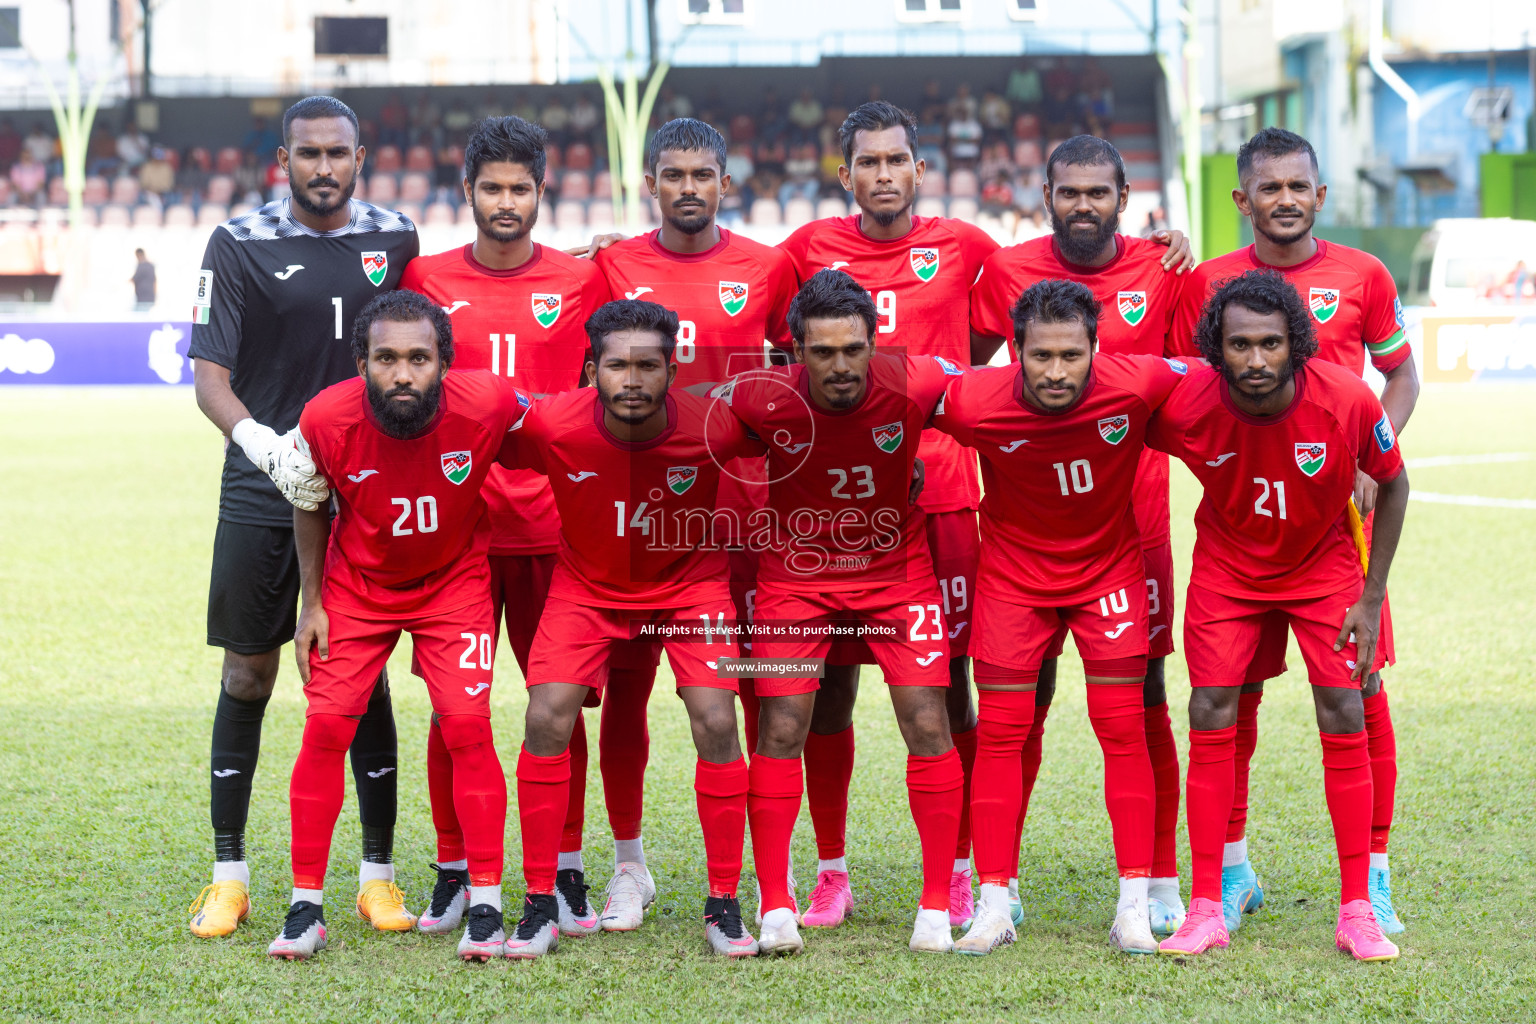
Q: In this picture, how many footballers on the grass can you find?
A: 11